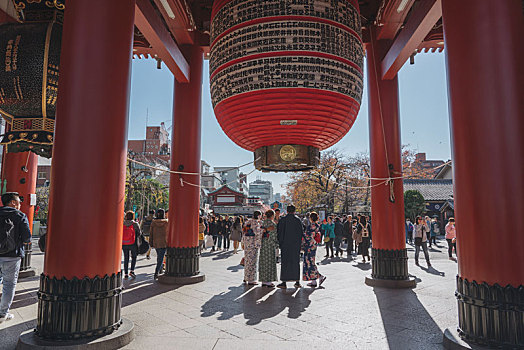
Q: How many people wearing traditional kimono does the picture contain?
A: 4